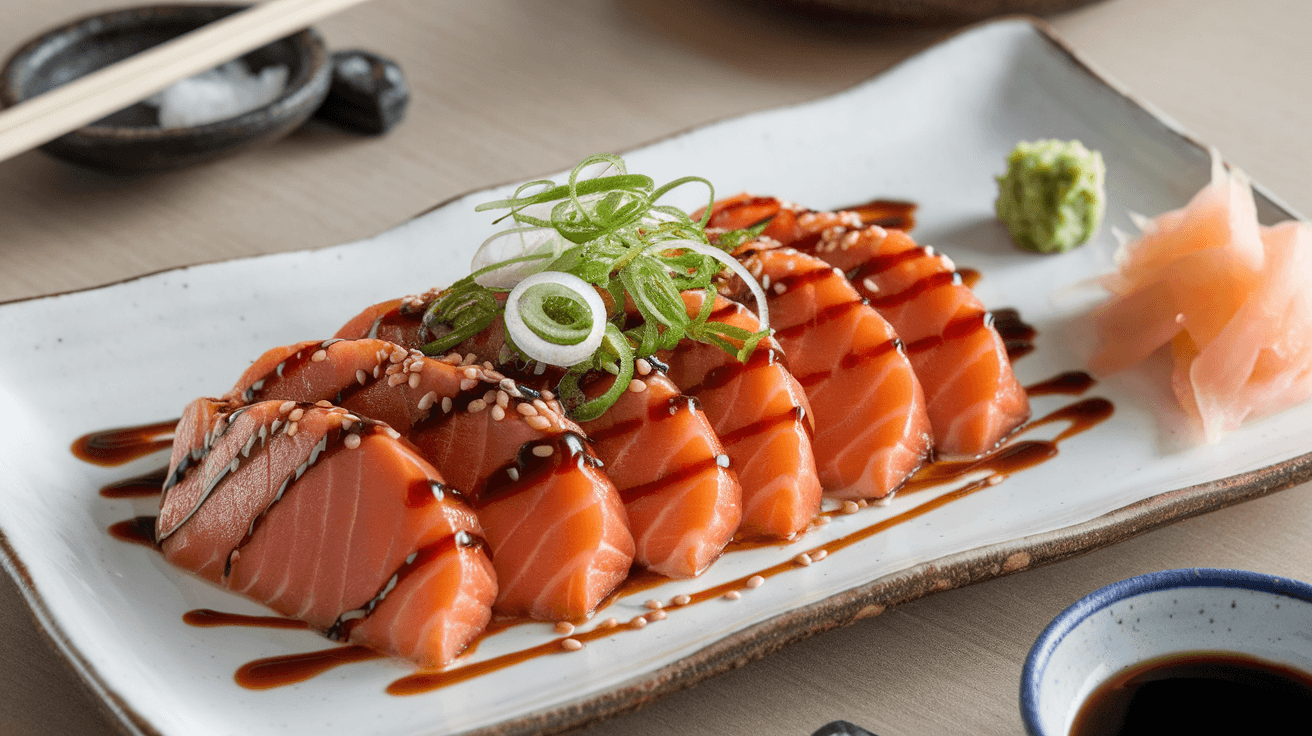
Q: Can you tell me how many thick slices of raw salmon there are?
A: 6